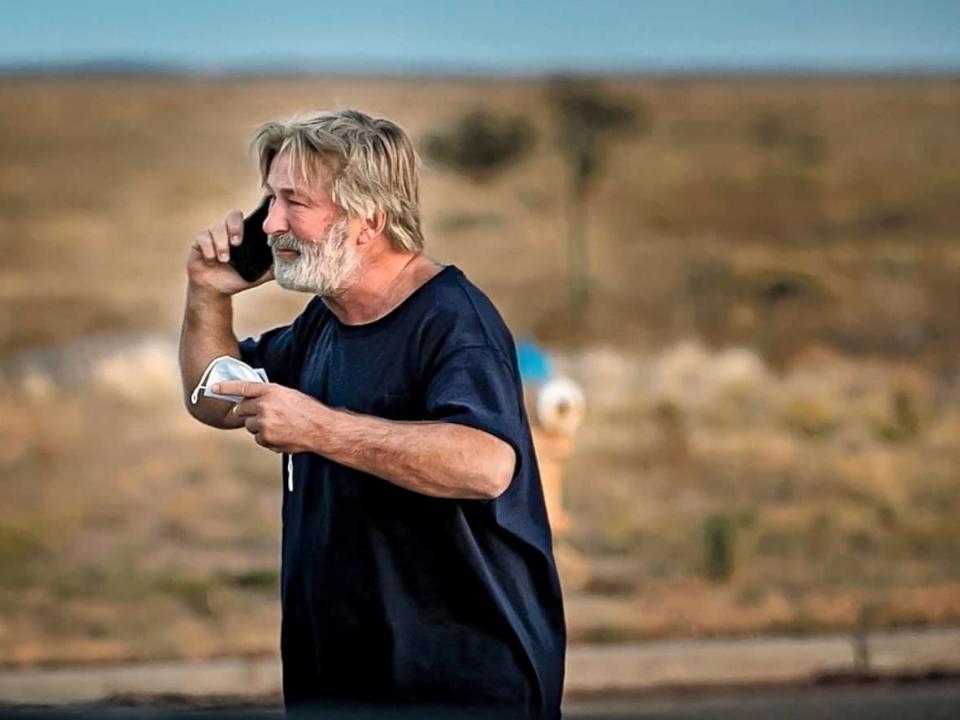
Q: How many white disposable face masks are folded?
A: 1